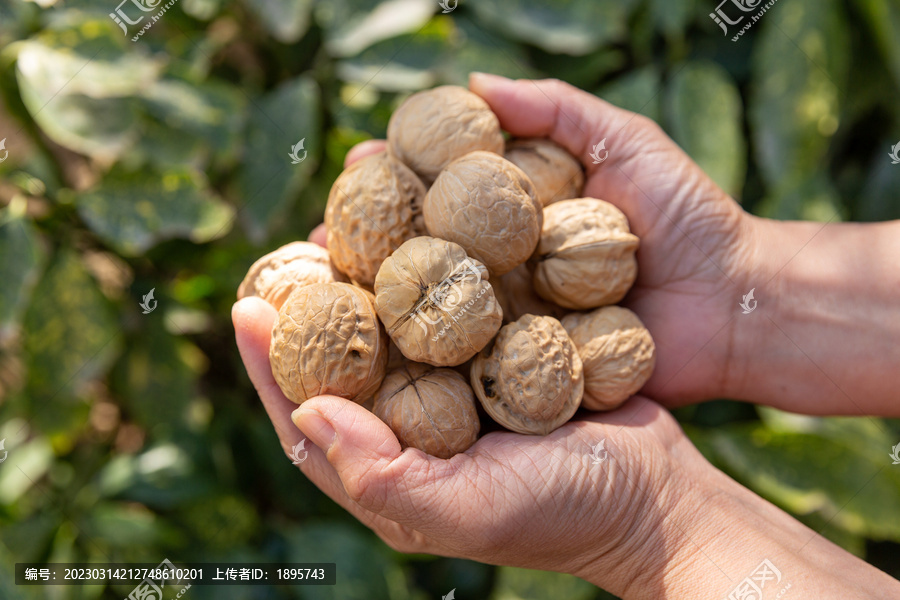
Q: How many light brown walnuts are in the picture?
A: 12